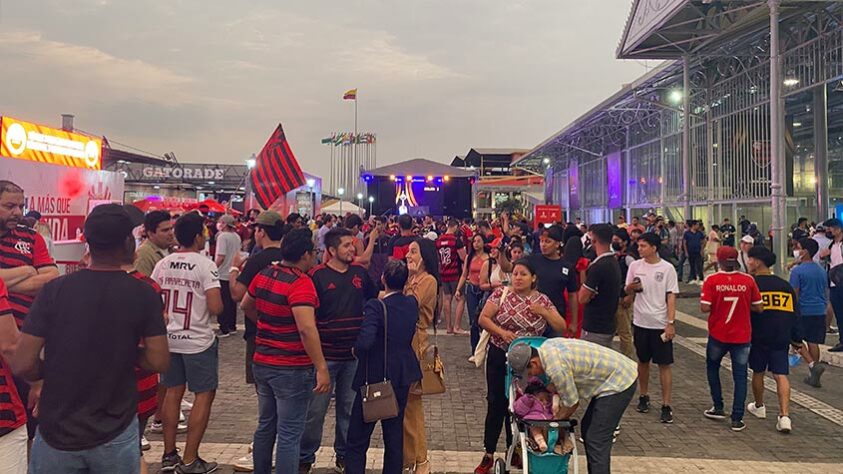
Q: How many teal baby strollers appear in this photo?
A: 1